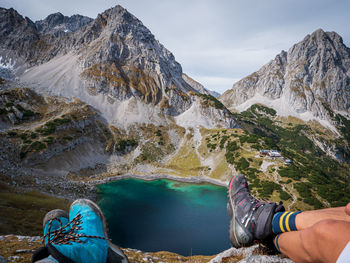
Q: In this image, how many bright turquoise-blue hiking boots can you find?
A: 2